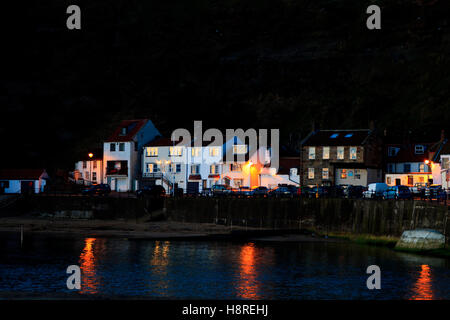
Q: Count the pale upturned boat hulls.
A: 1